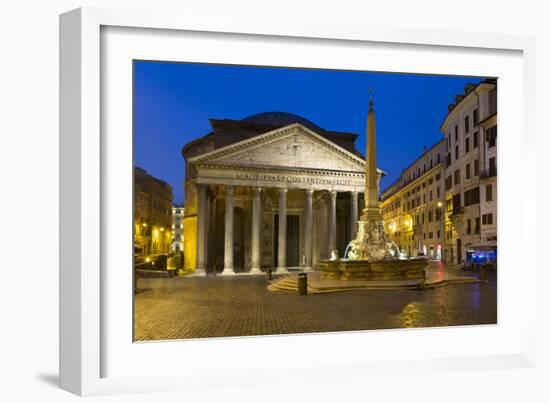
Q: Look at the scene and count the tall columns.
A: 7